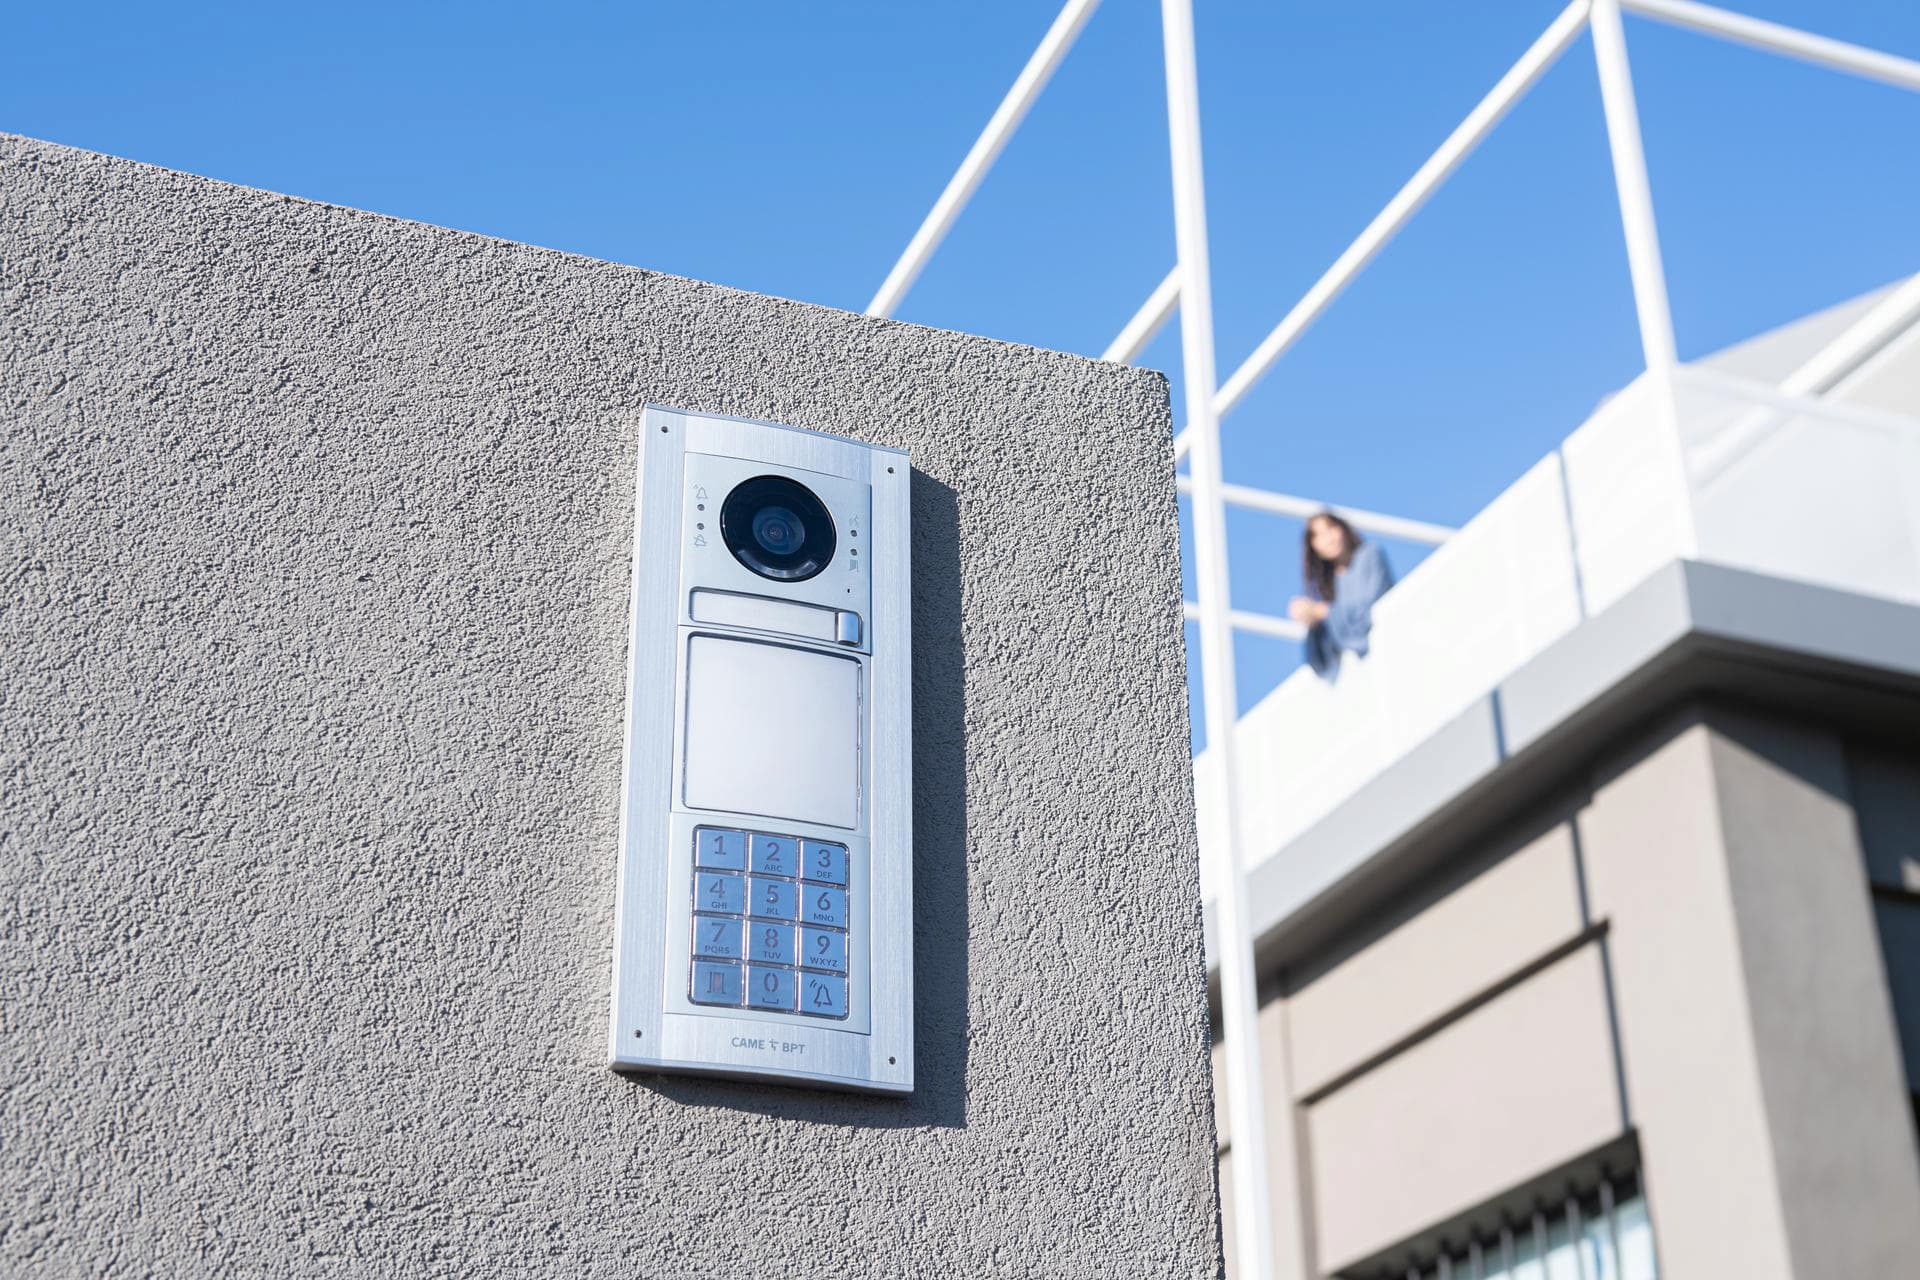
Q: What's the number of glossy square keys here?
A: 12